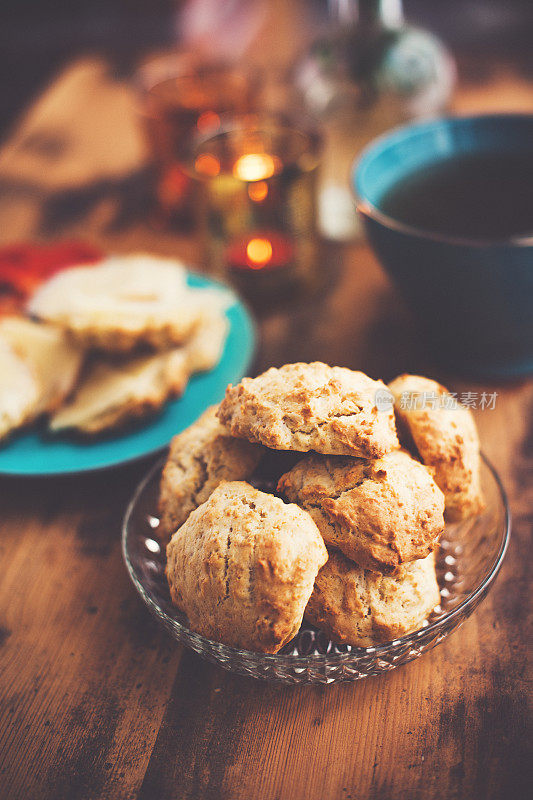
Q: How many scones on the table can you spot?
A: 6